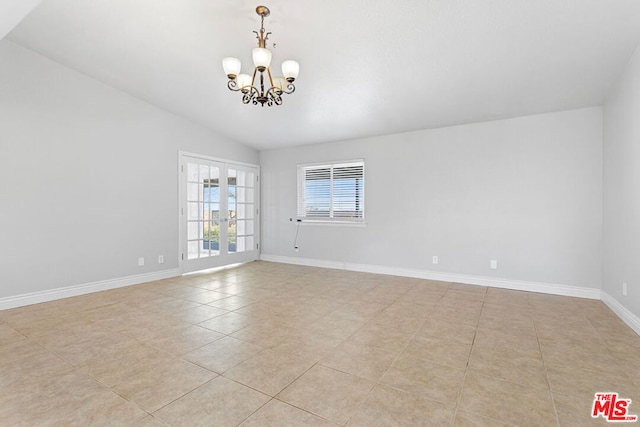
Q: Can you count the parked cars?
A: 0